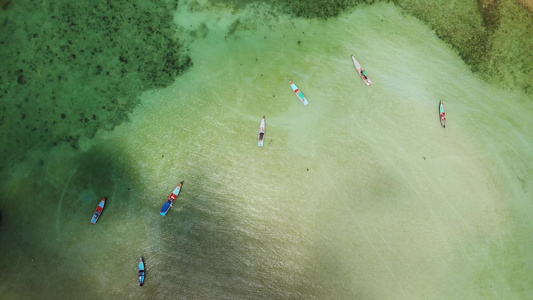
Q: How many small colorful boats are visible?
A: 7